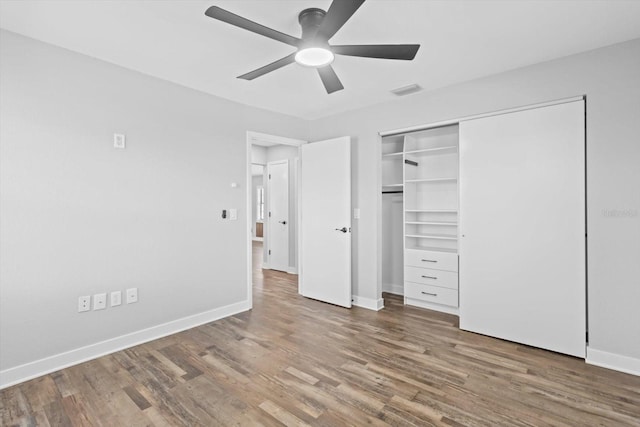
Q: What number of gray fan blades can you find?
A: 5